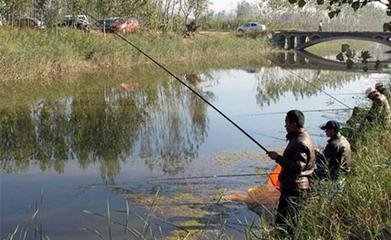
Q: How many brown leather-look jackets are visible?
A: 2